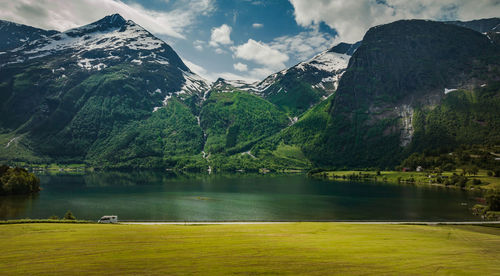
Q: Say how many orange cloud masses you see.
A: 0